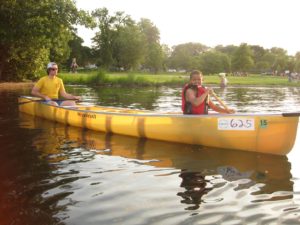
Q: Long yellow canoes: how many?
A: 1